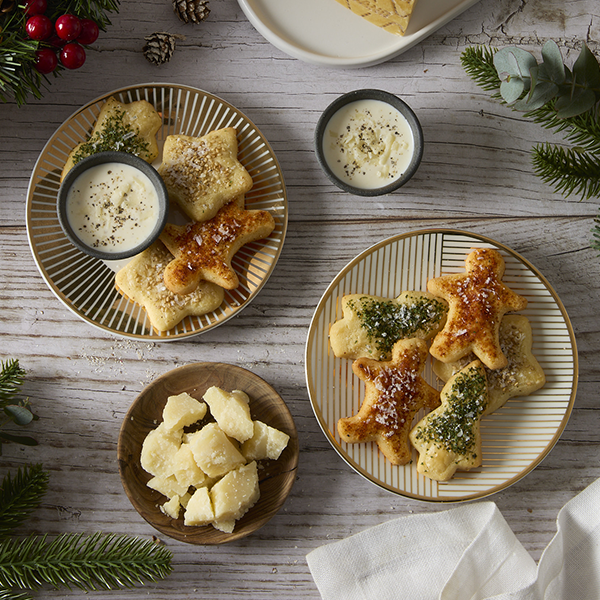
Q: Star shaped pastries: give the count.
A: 3